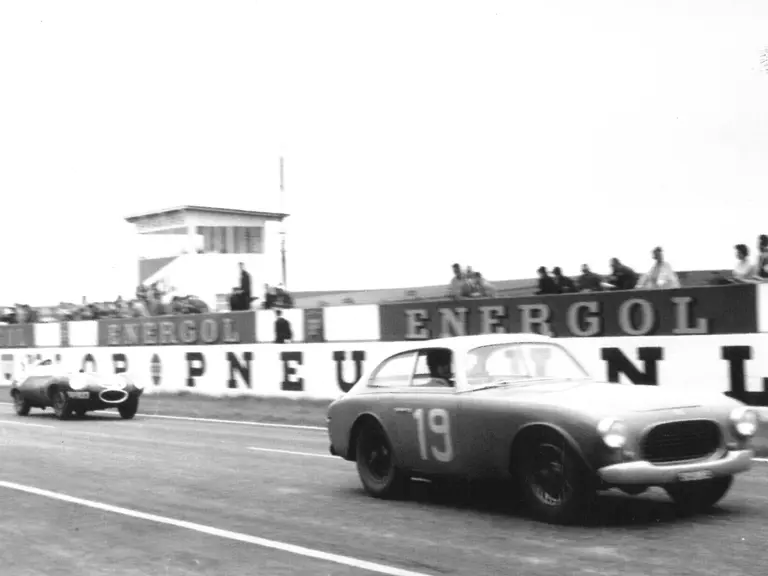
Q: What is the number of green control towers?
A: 0